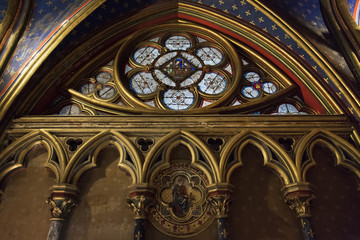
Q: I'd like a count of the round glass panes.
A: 12